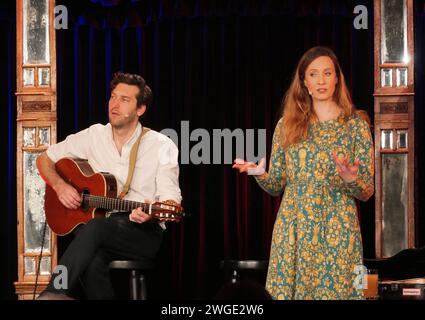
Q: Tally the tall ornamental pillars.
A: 2